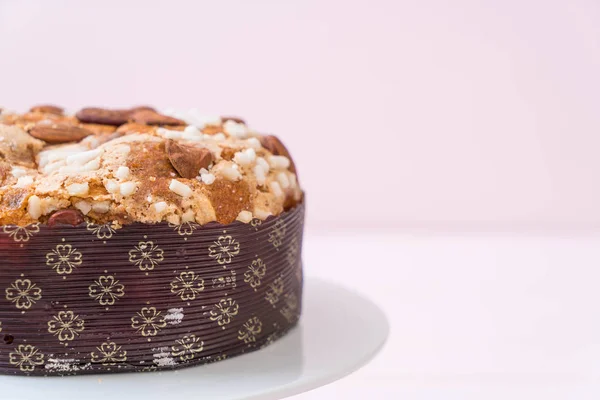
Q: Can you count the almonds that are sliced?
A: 0